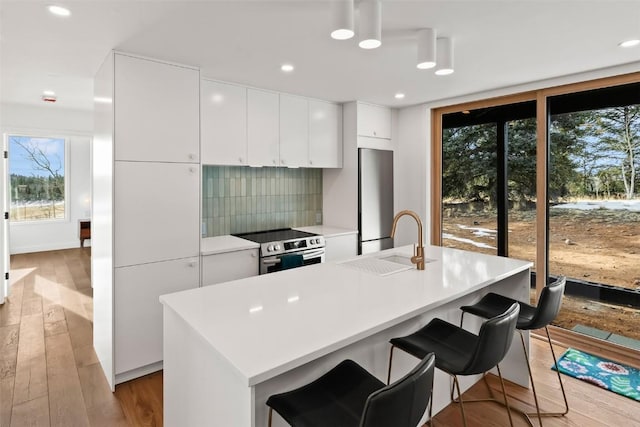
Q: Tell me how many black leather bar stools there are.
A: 3